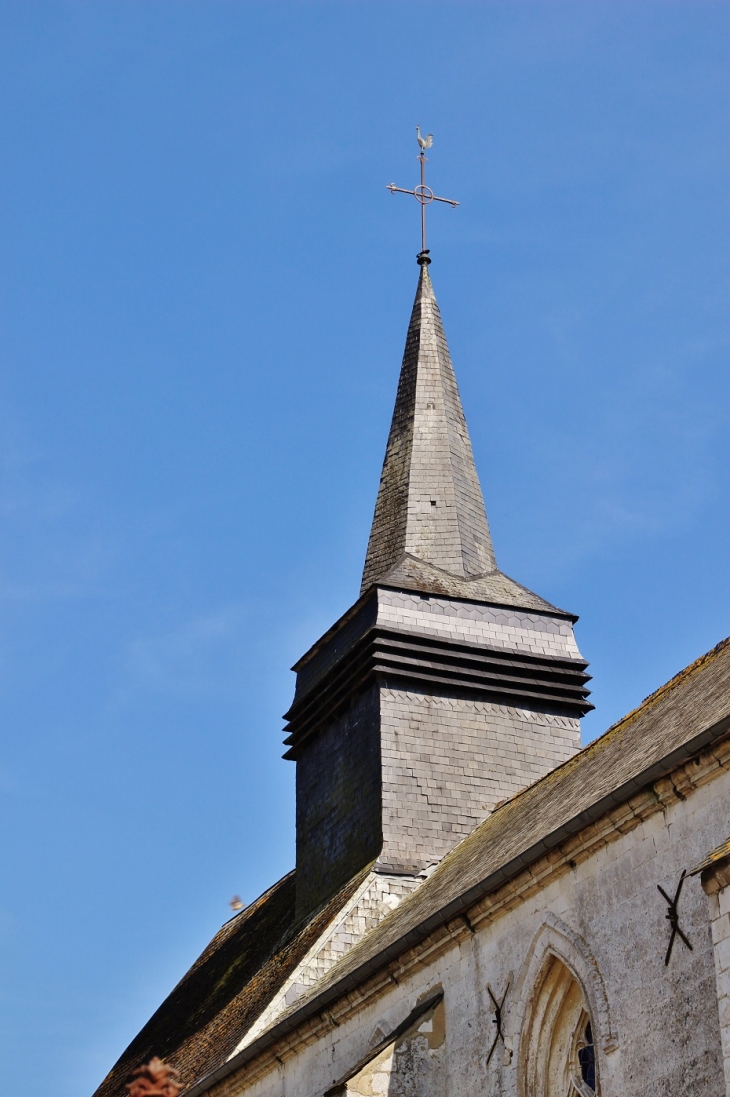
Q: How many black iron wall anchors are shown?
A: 2